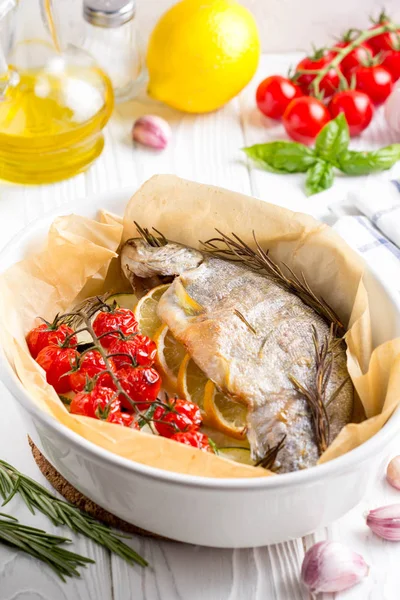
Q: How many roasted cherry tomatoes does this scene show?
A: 10